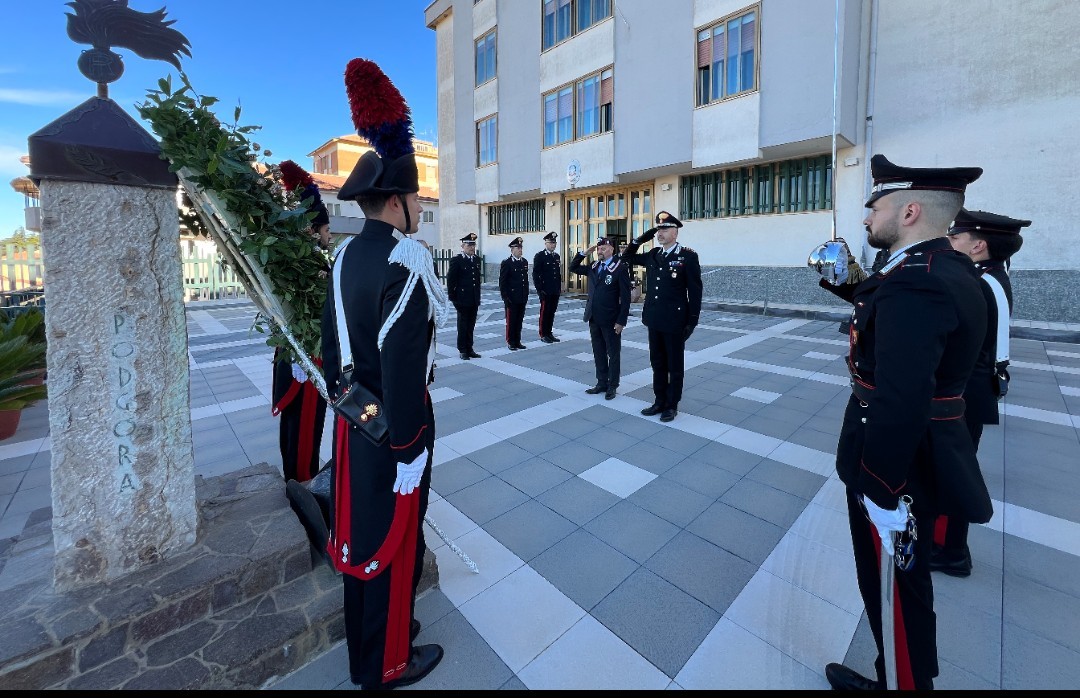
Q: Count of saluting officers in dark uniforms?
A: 2